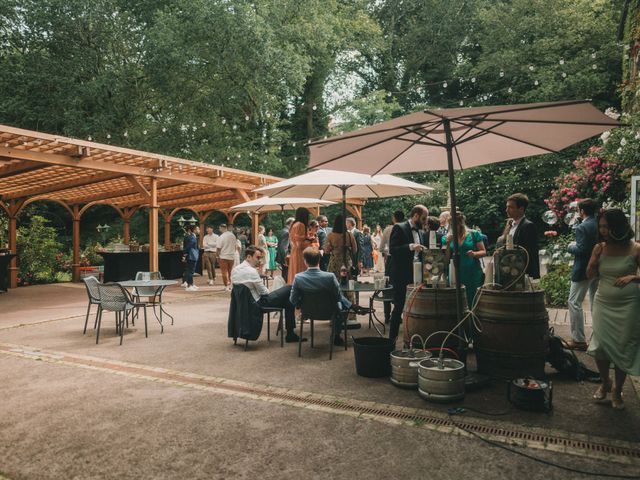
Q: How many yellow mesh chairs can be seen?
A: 0